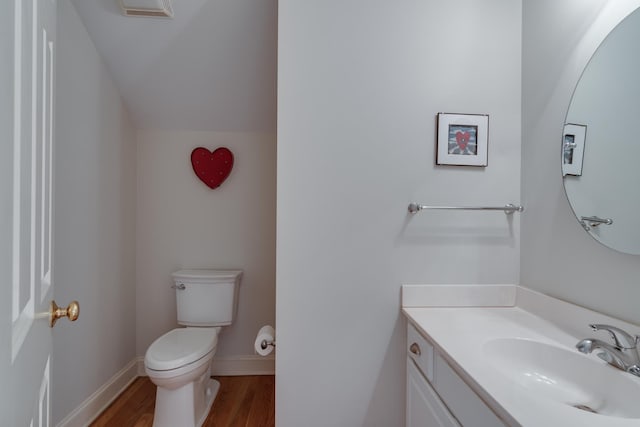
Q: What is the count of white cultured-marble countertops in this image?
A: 1